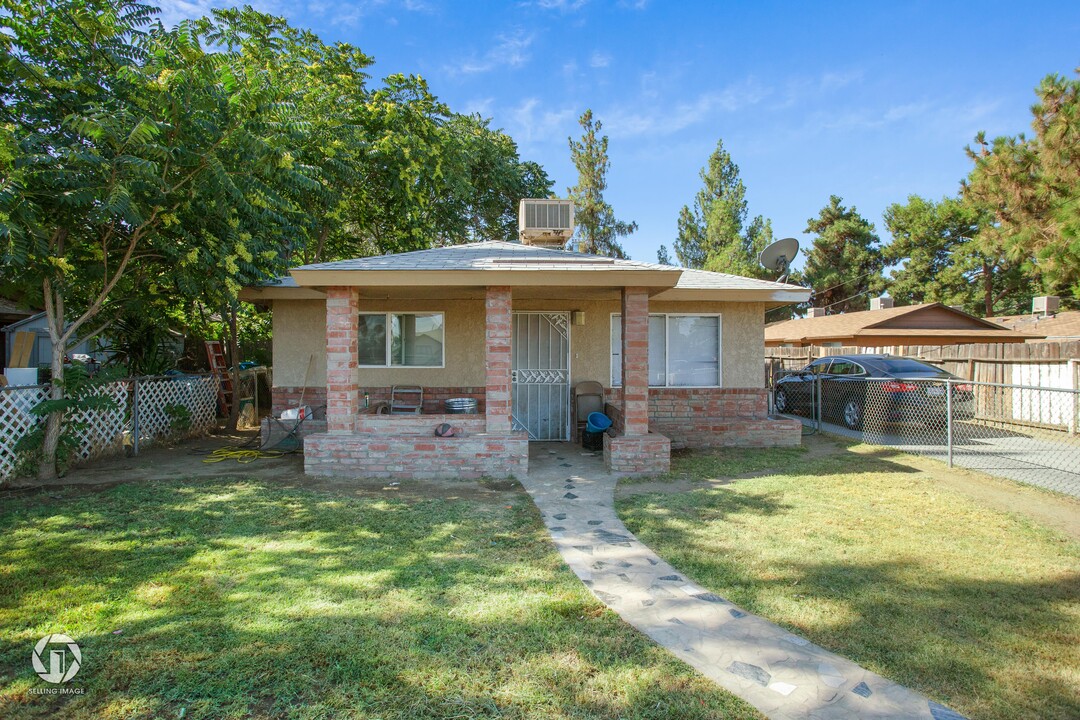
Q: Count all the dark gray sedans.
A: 1